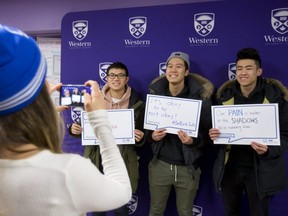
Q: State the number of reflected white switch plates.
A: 0